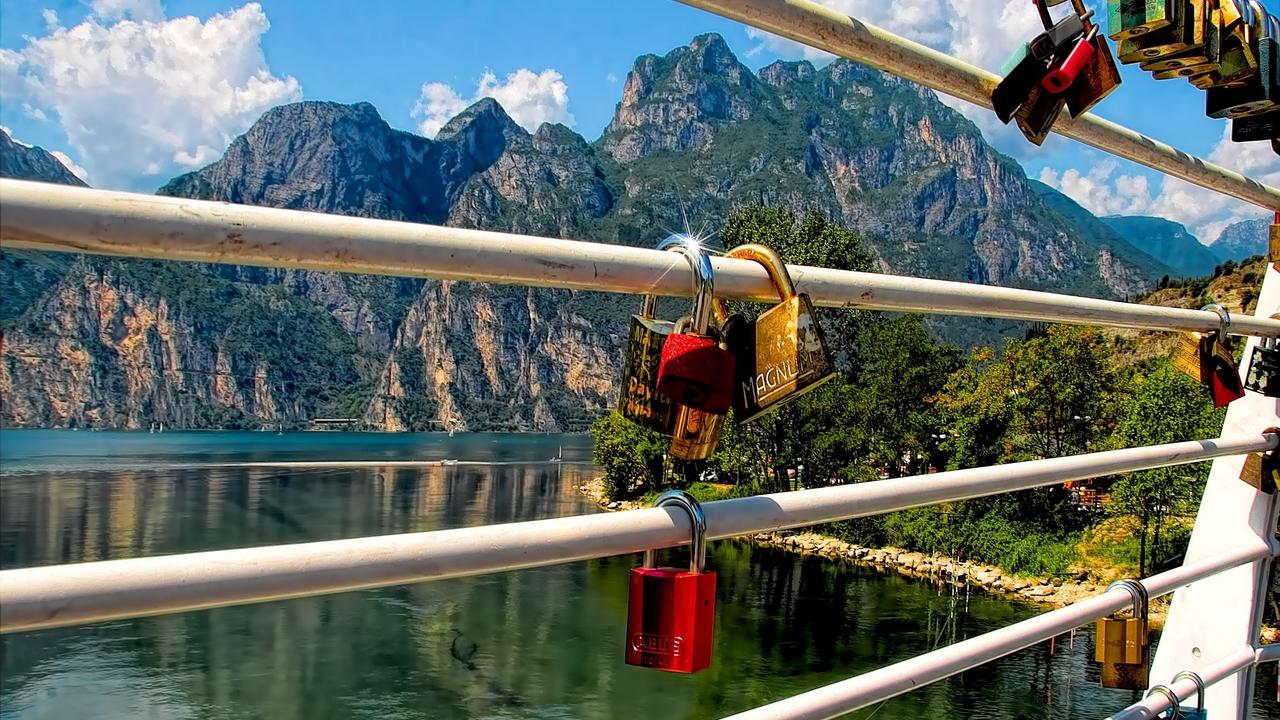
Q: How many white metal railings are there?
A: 5